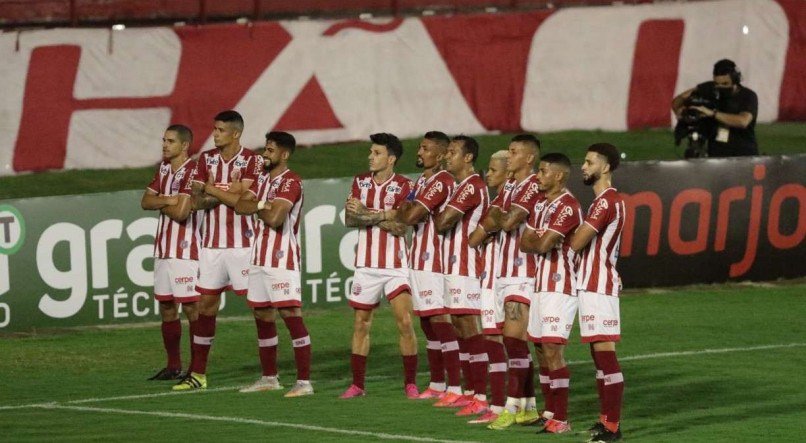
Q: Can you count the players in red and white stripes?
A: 10